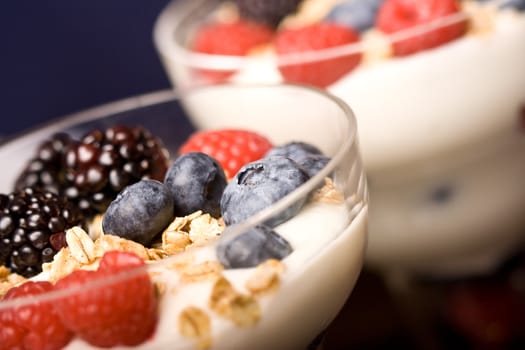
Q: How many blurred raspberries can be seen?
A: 3